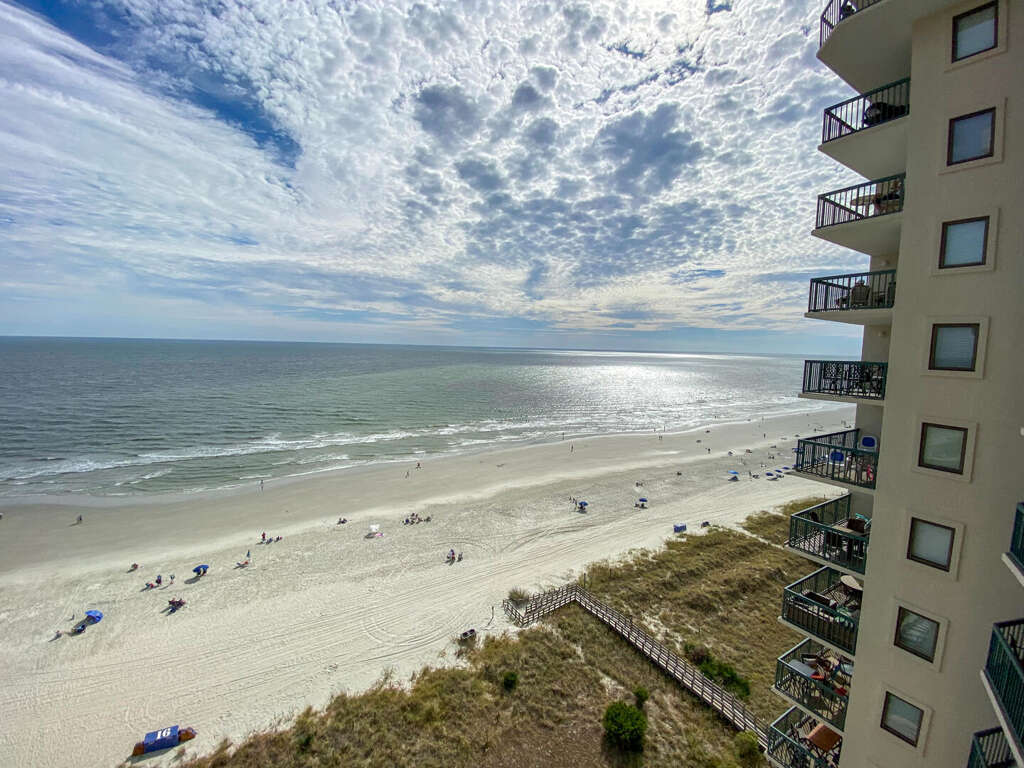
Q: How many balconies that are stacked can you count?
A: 10